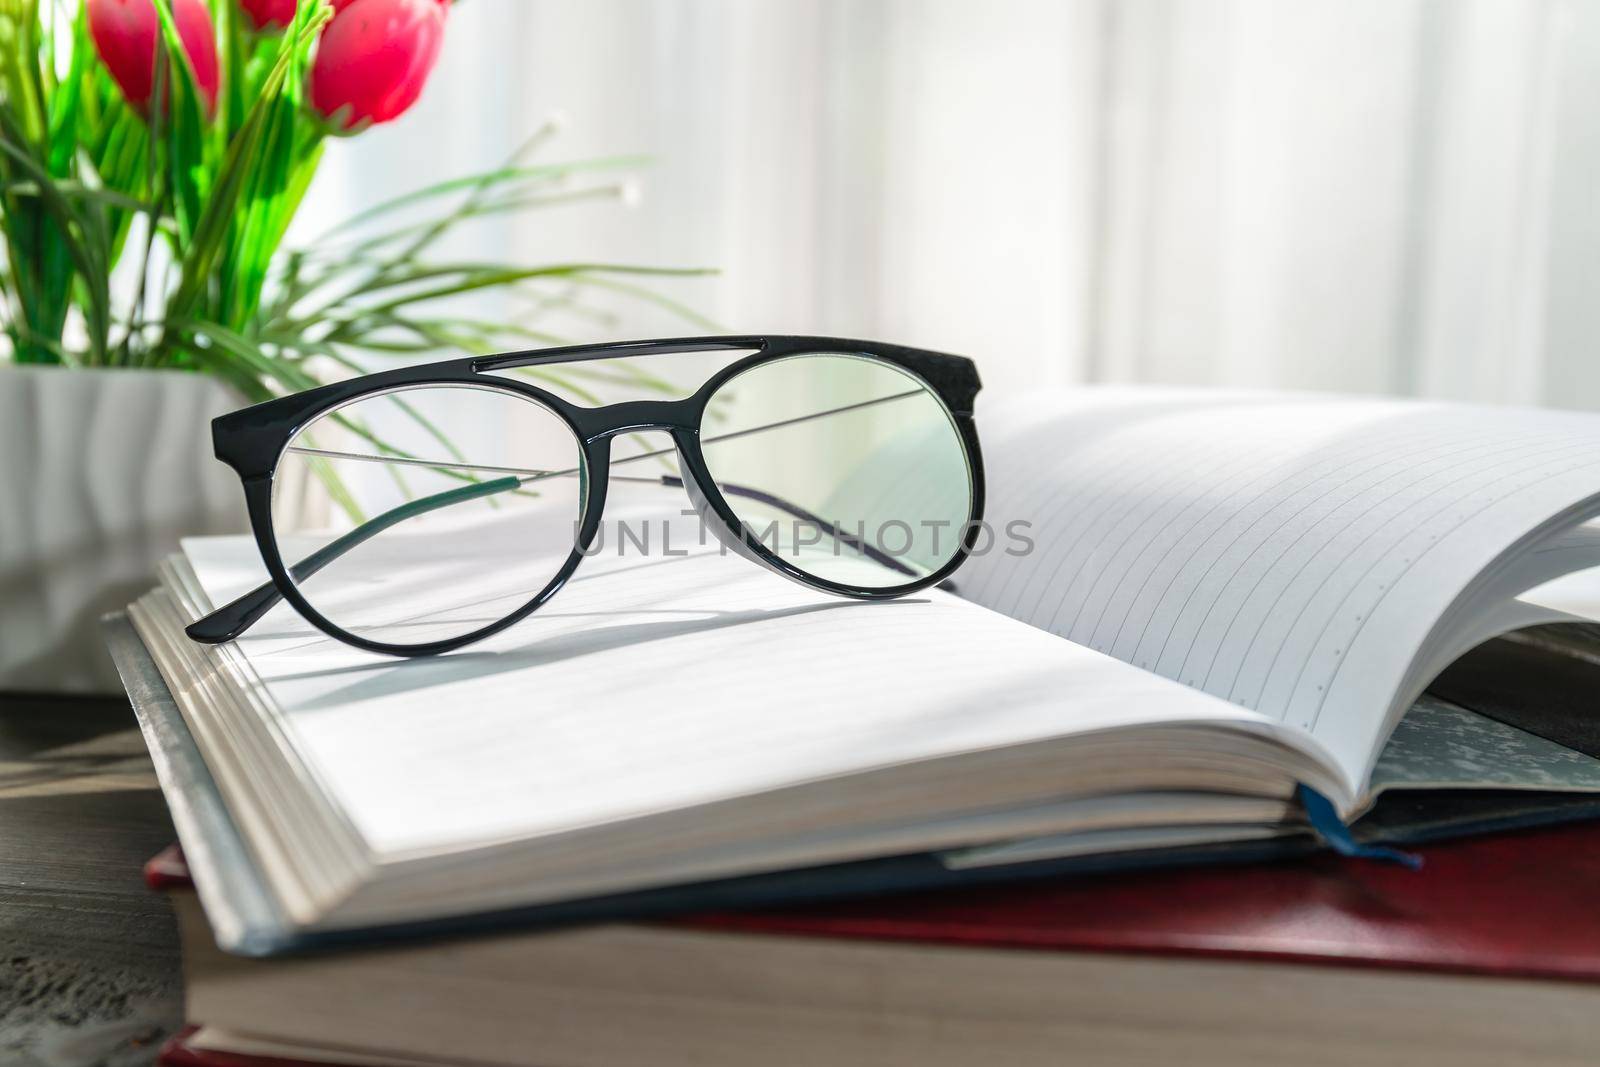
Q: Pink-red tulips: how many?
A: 3